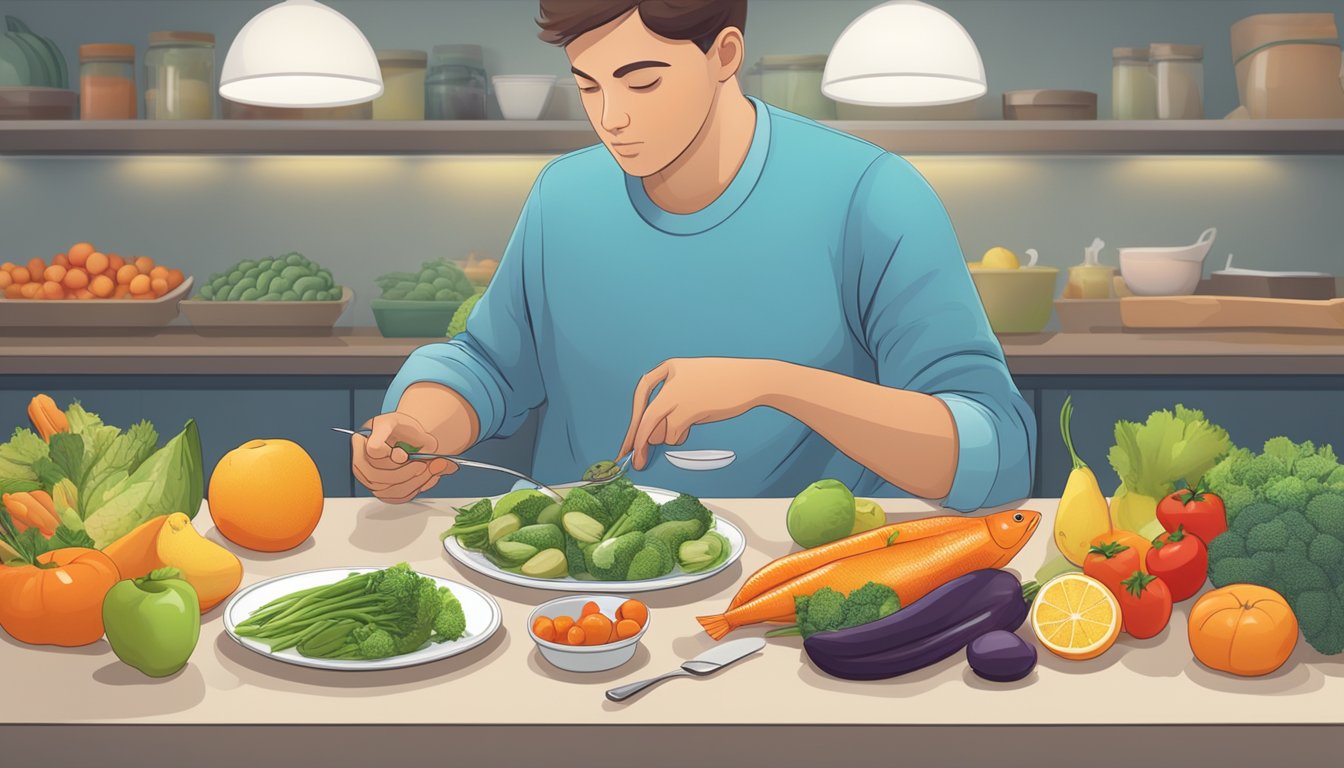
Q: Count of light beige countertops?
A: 1